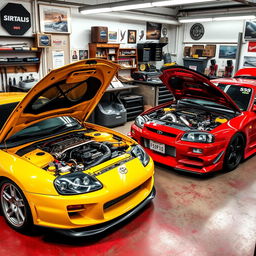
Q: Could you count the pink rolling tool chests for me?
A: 0